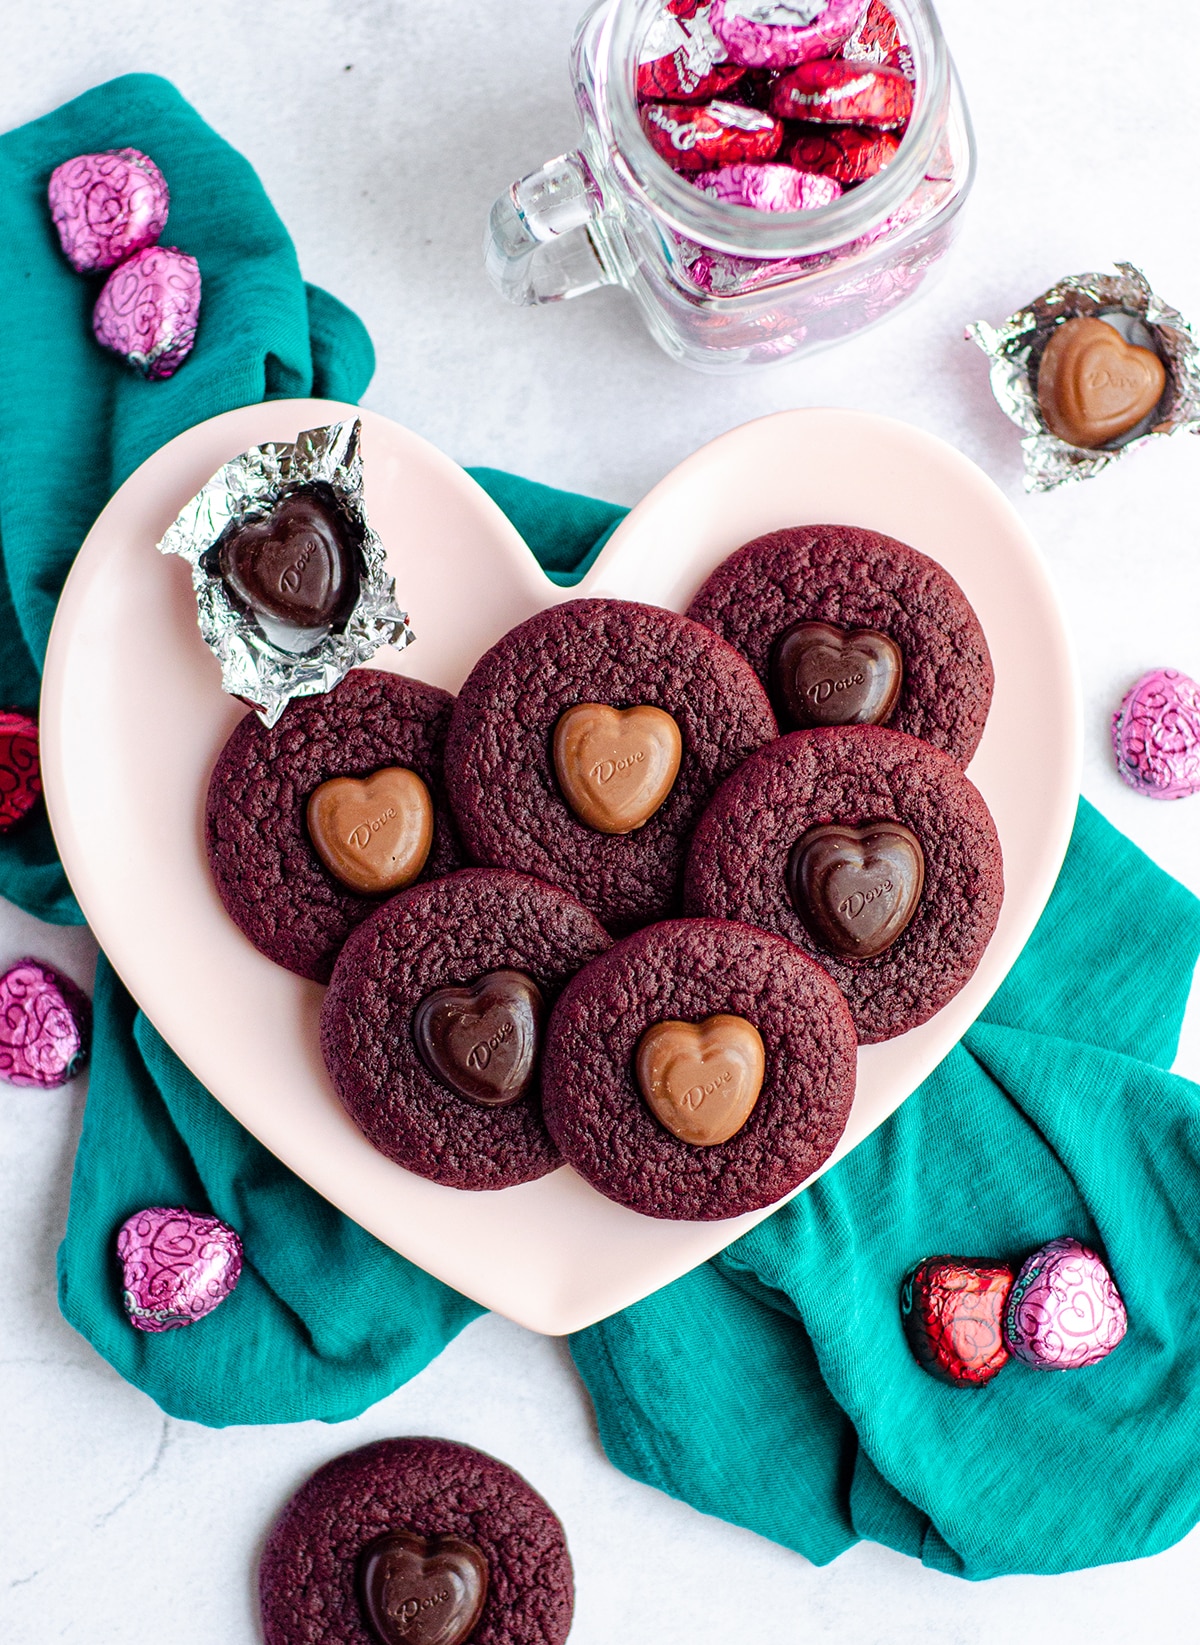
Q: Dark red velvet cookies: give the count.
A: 7